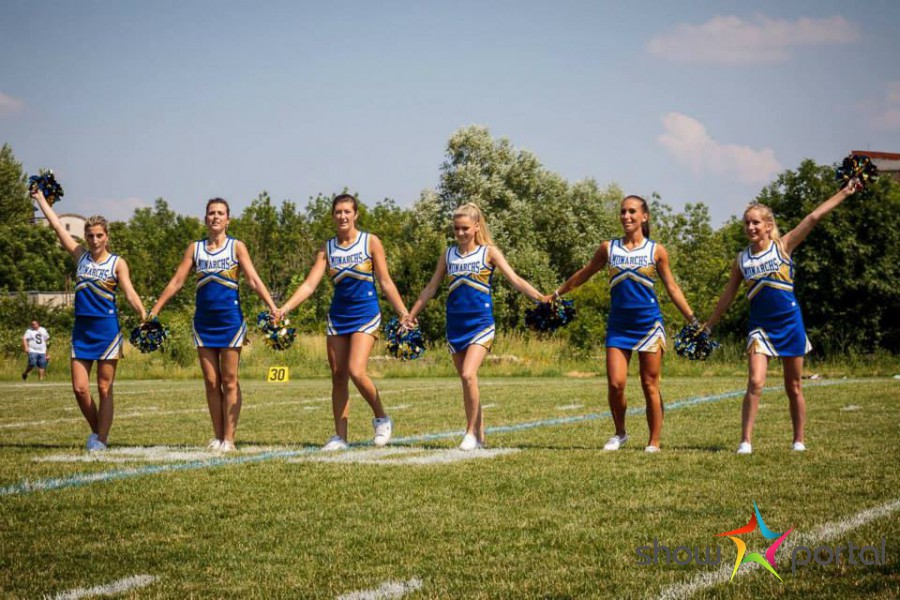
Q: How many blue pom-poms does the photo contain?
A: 7